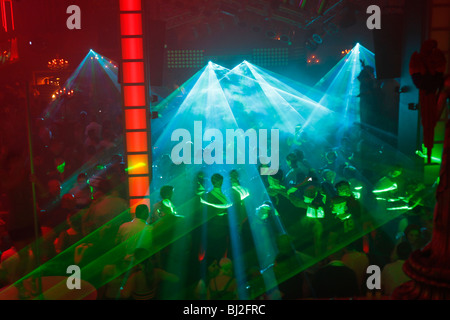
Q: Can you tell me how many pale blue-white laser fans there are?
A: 4